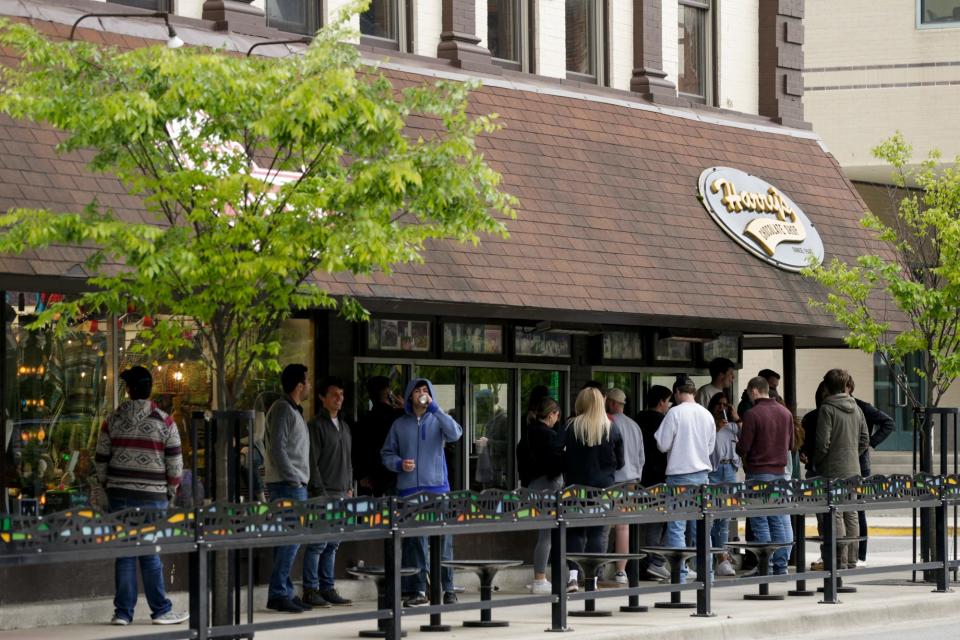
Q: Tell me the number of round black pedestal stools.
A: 6